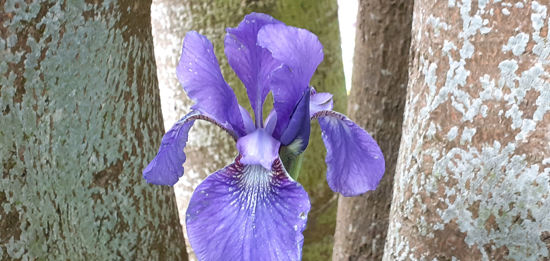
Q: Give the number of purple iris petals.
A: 6